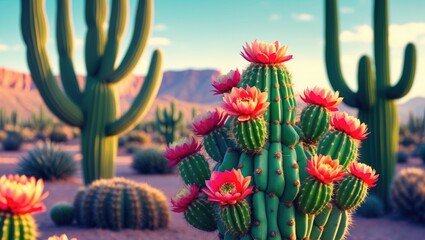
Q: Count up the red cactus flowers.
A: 12